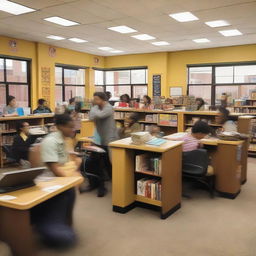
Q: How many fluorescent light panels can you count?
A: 13